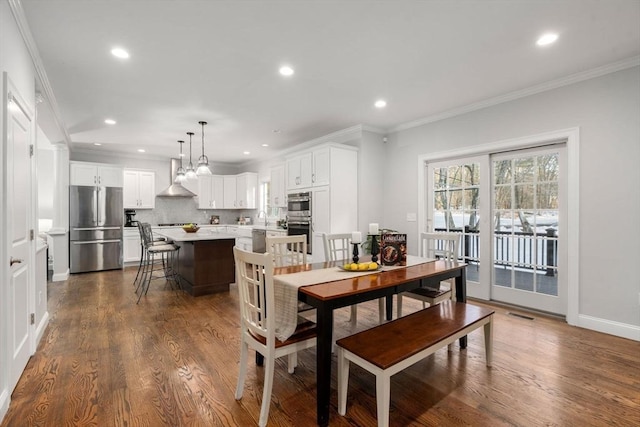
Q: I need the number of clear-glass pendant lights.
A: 3